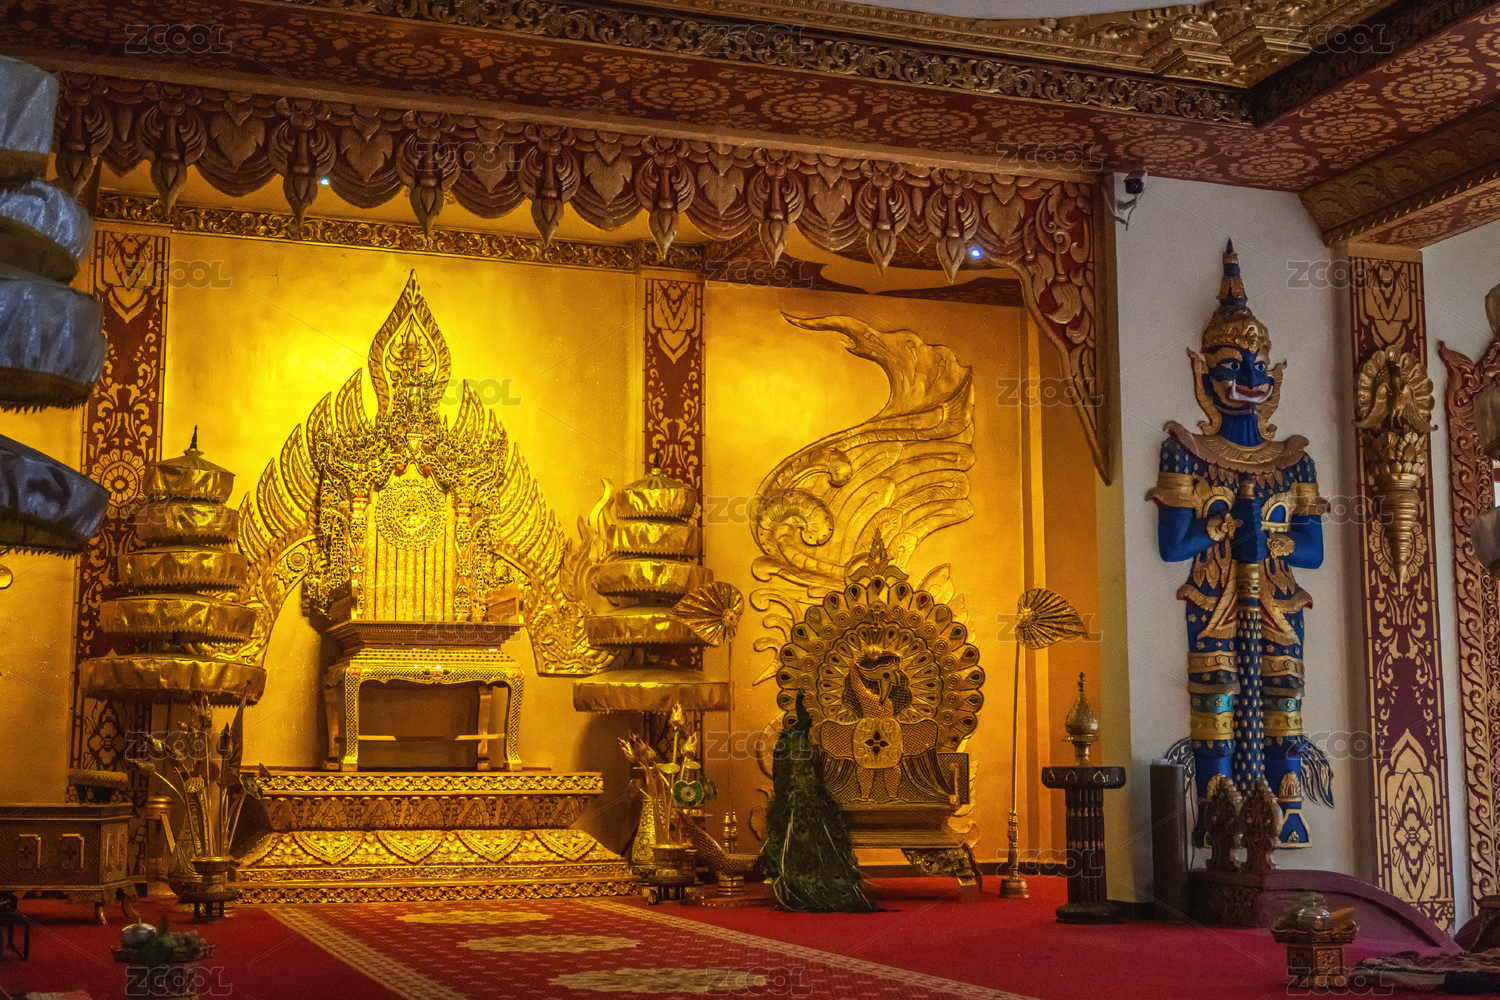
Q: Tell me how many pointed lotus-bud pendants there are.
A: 9